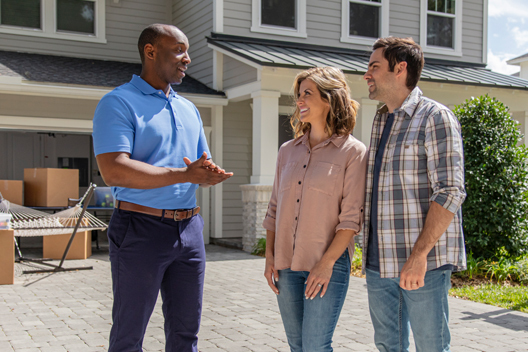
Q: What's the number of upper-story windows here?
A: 5